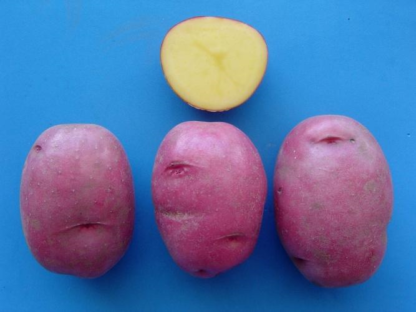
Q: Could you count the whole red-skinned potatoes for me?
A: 3